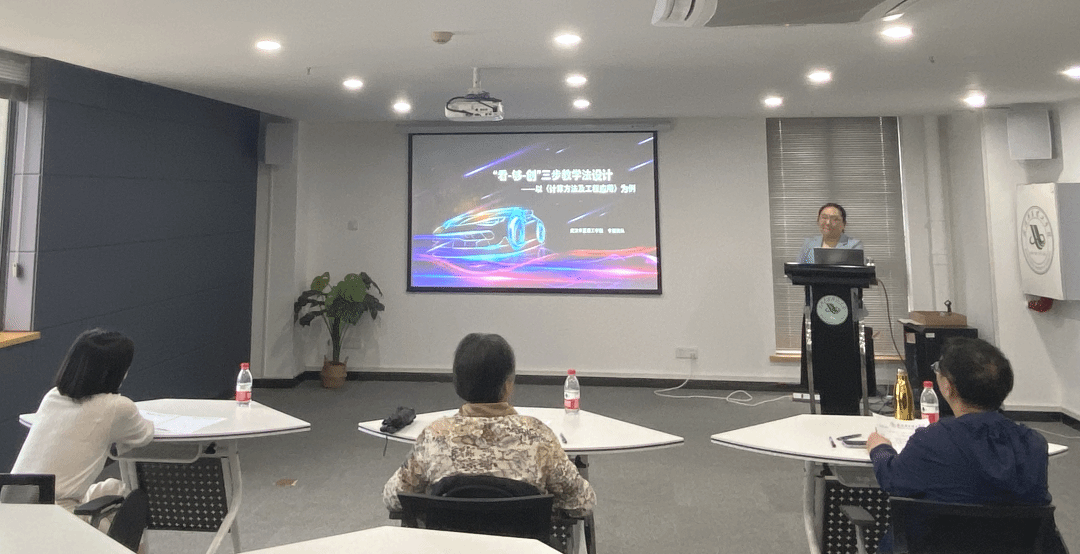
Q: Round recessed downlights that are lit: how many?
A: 11